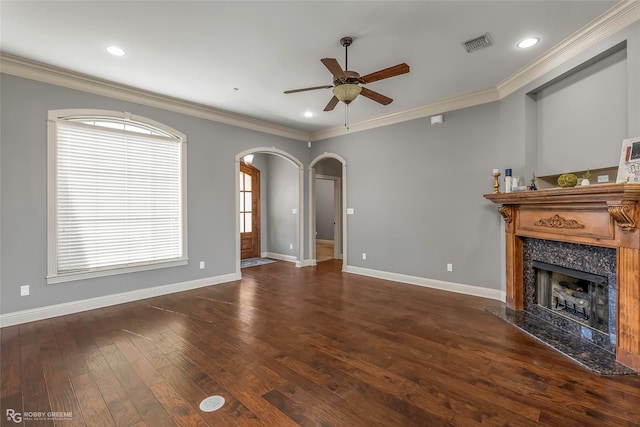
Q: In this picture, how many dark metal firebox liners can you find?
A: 1